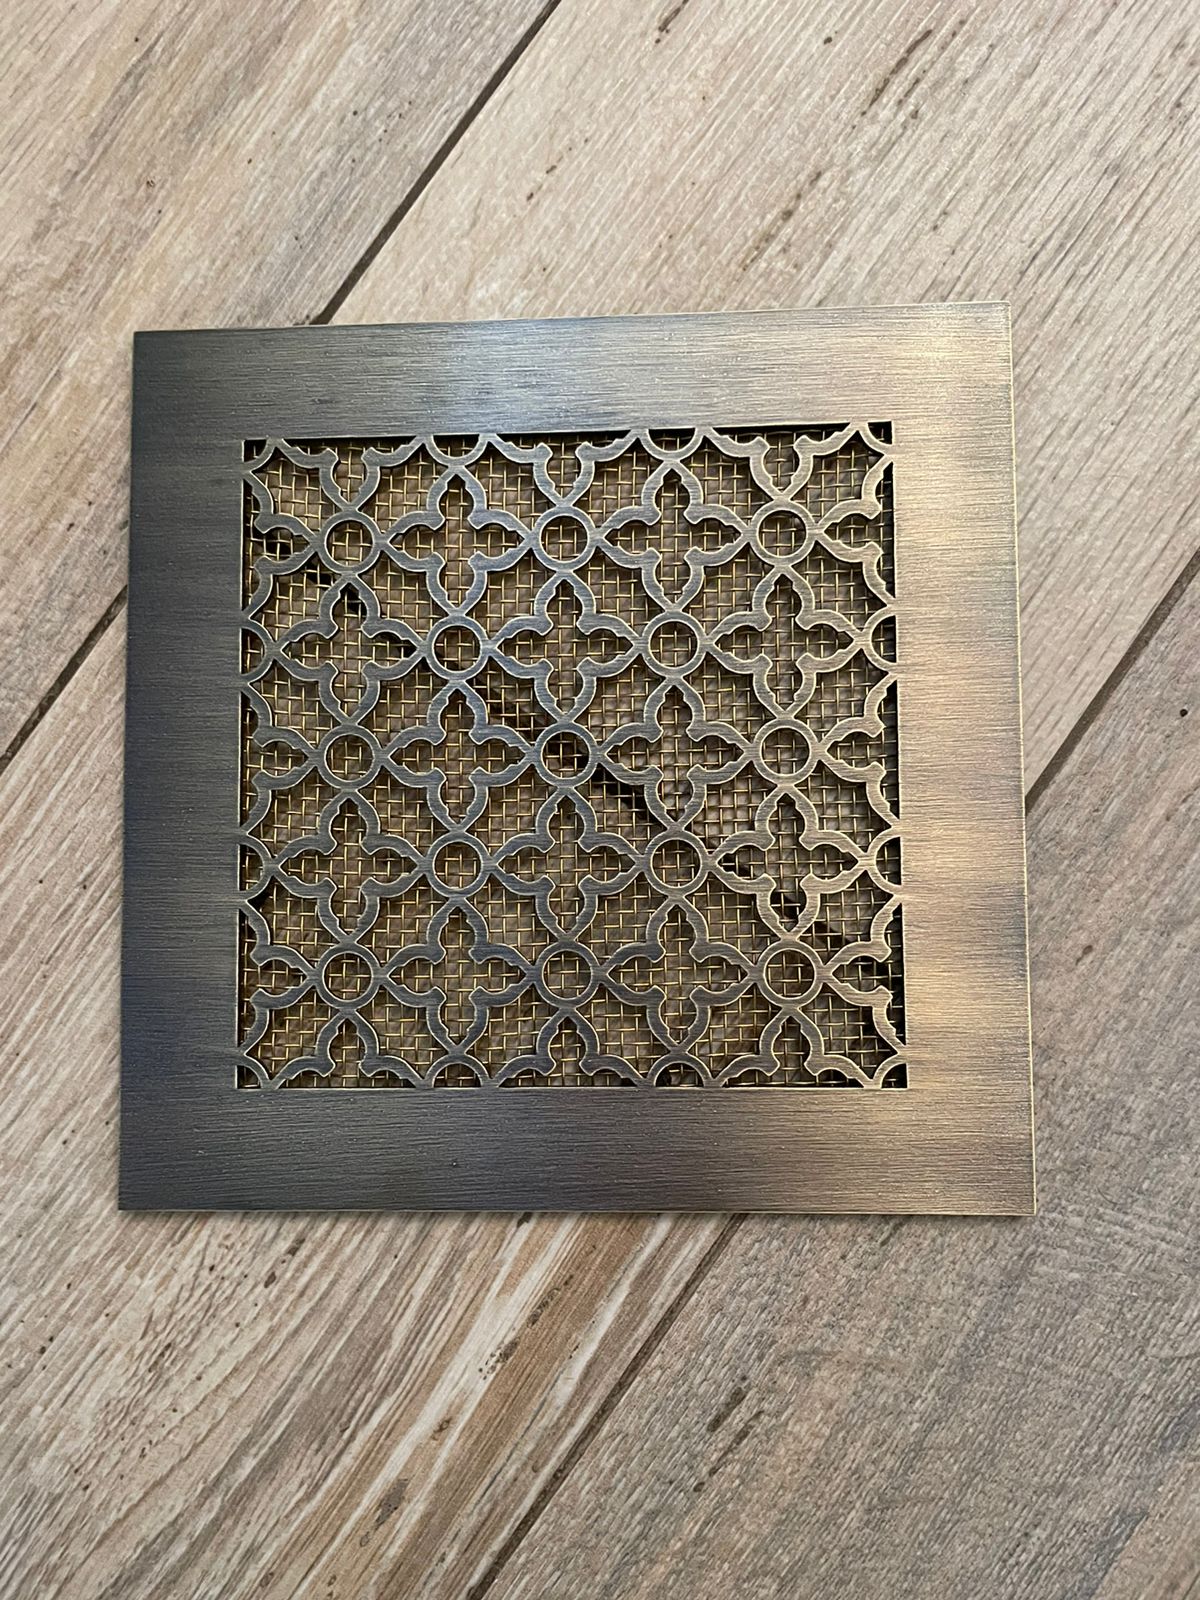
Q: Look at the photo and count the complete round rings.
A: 13